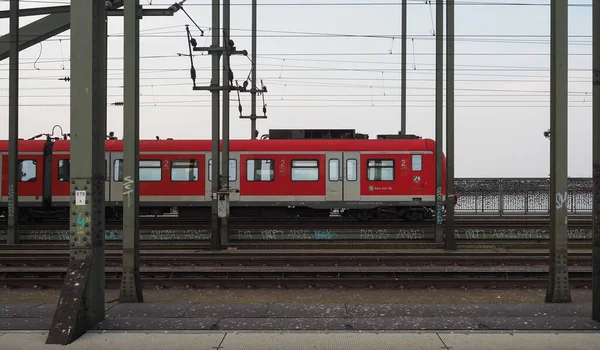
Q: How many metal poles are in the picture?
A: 11